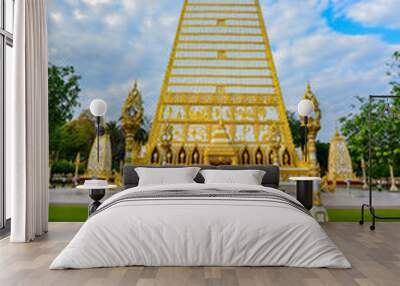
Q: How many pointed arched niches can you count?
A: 8